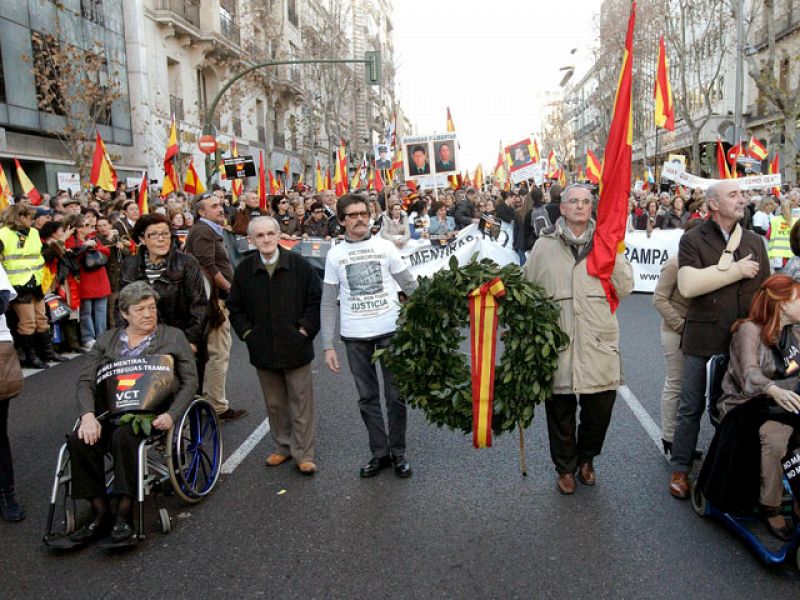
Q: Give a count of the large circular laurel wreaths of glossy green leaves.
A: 1